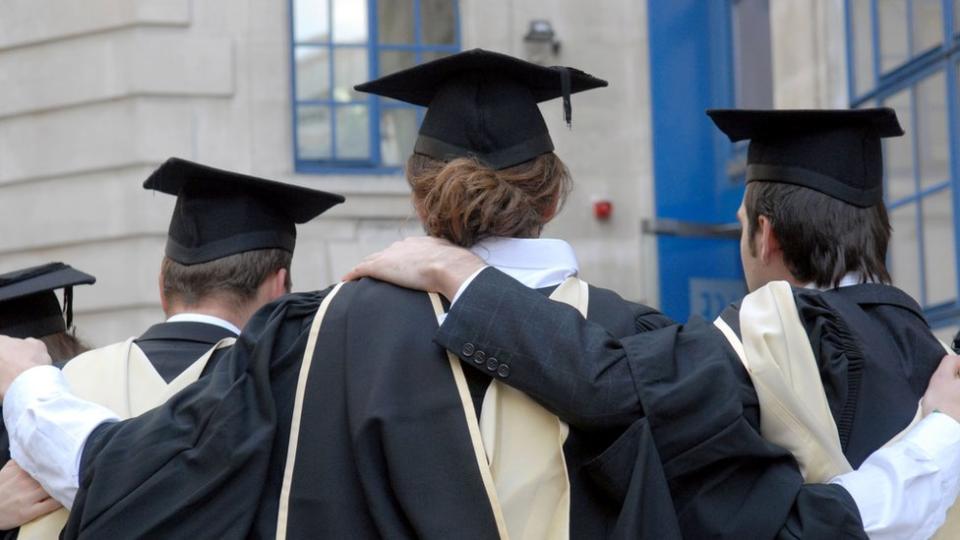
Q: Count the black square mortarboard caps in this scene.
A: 4